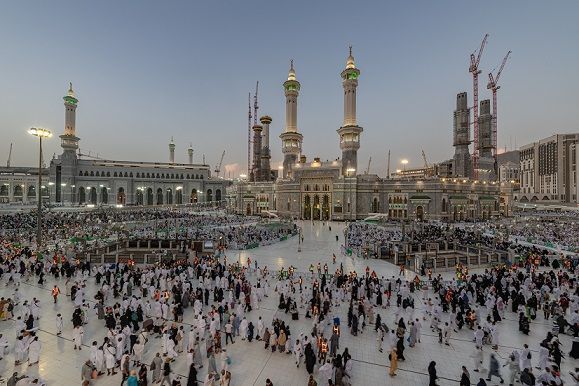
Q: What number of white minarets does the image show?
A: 5